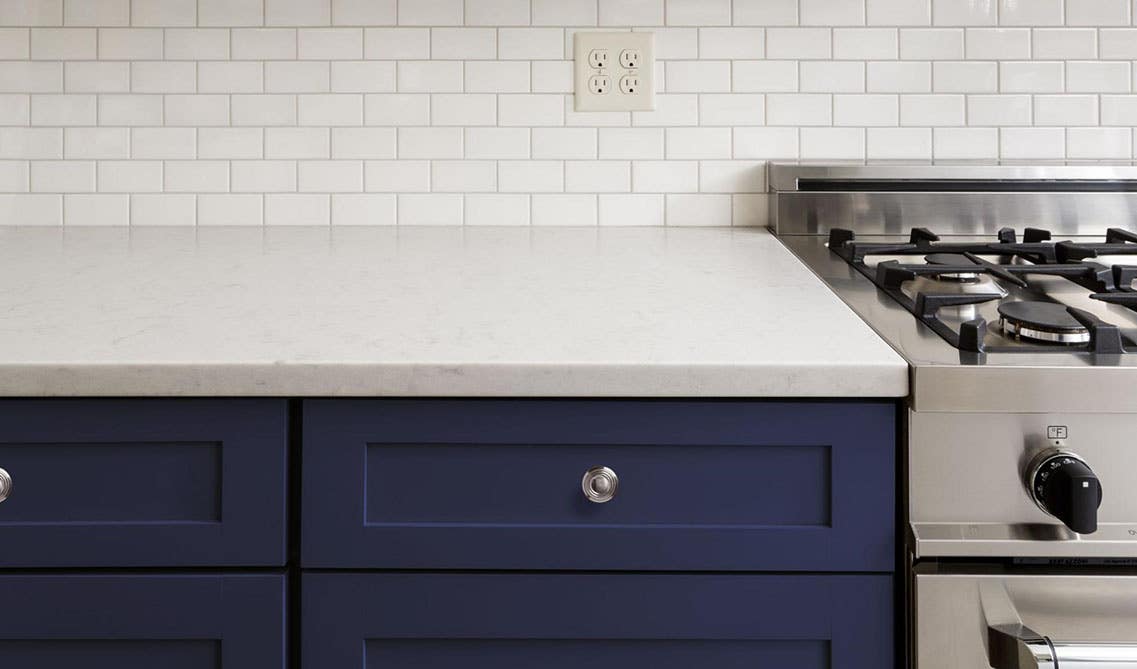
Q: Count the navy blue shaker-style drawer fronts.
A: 4